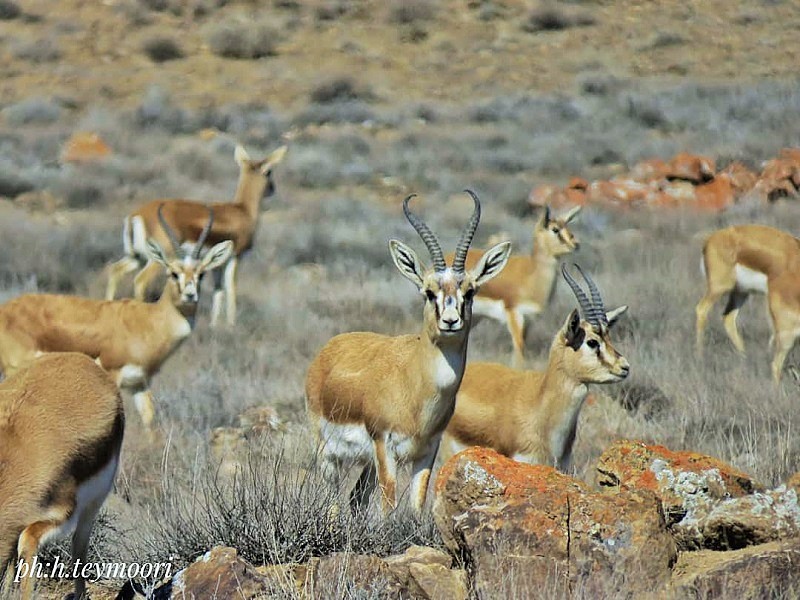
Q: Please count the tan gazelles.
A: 7